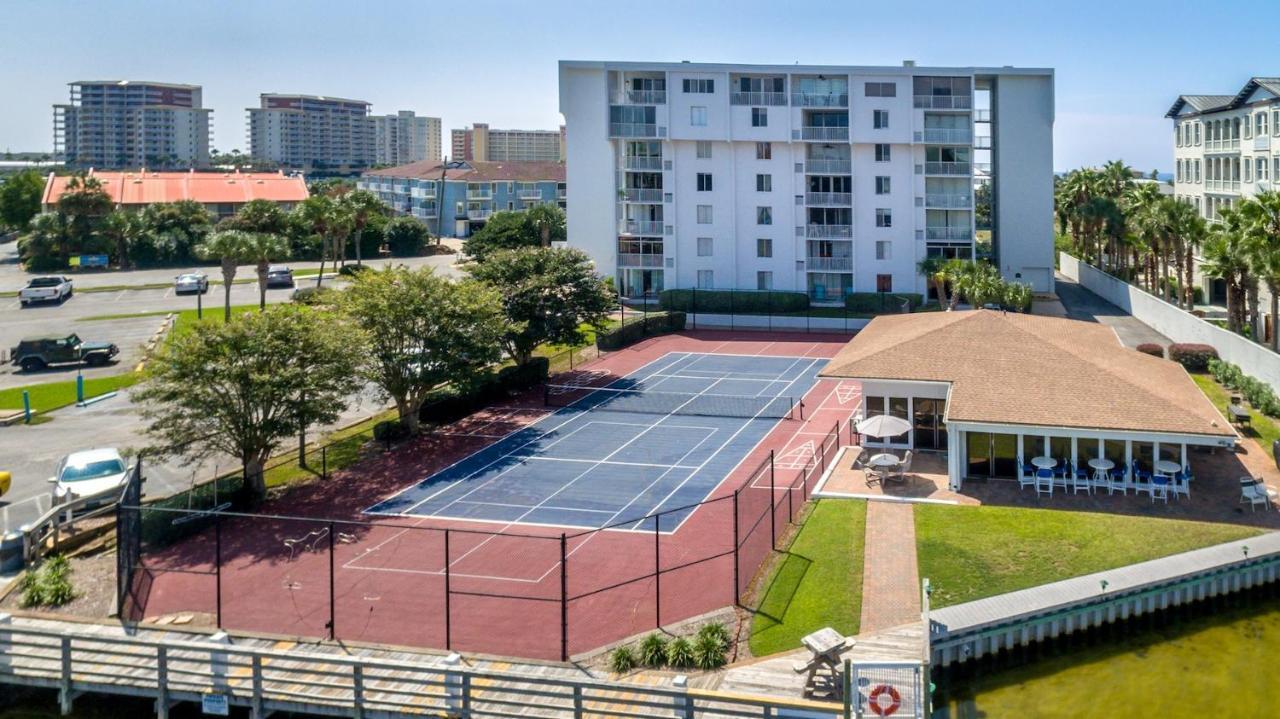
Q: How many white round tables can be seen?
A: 4